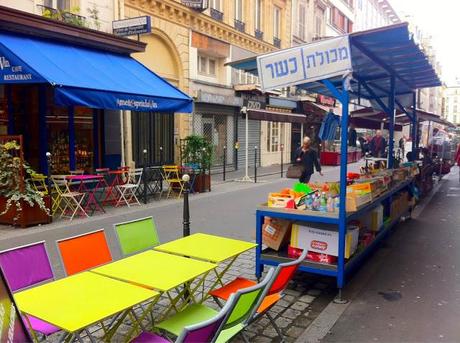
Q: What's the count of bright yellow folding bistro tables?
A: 3